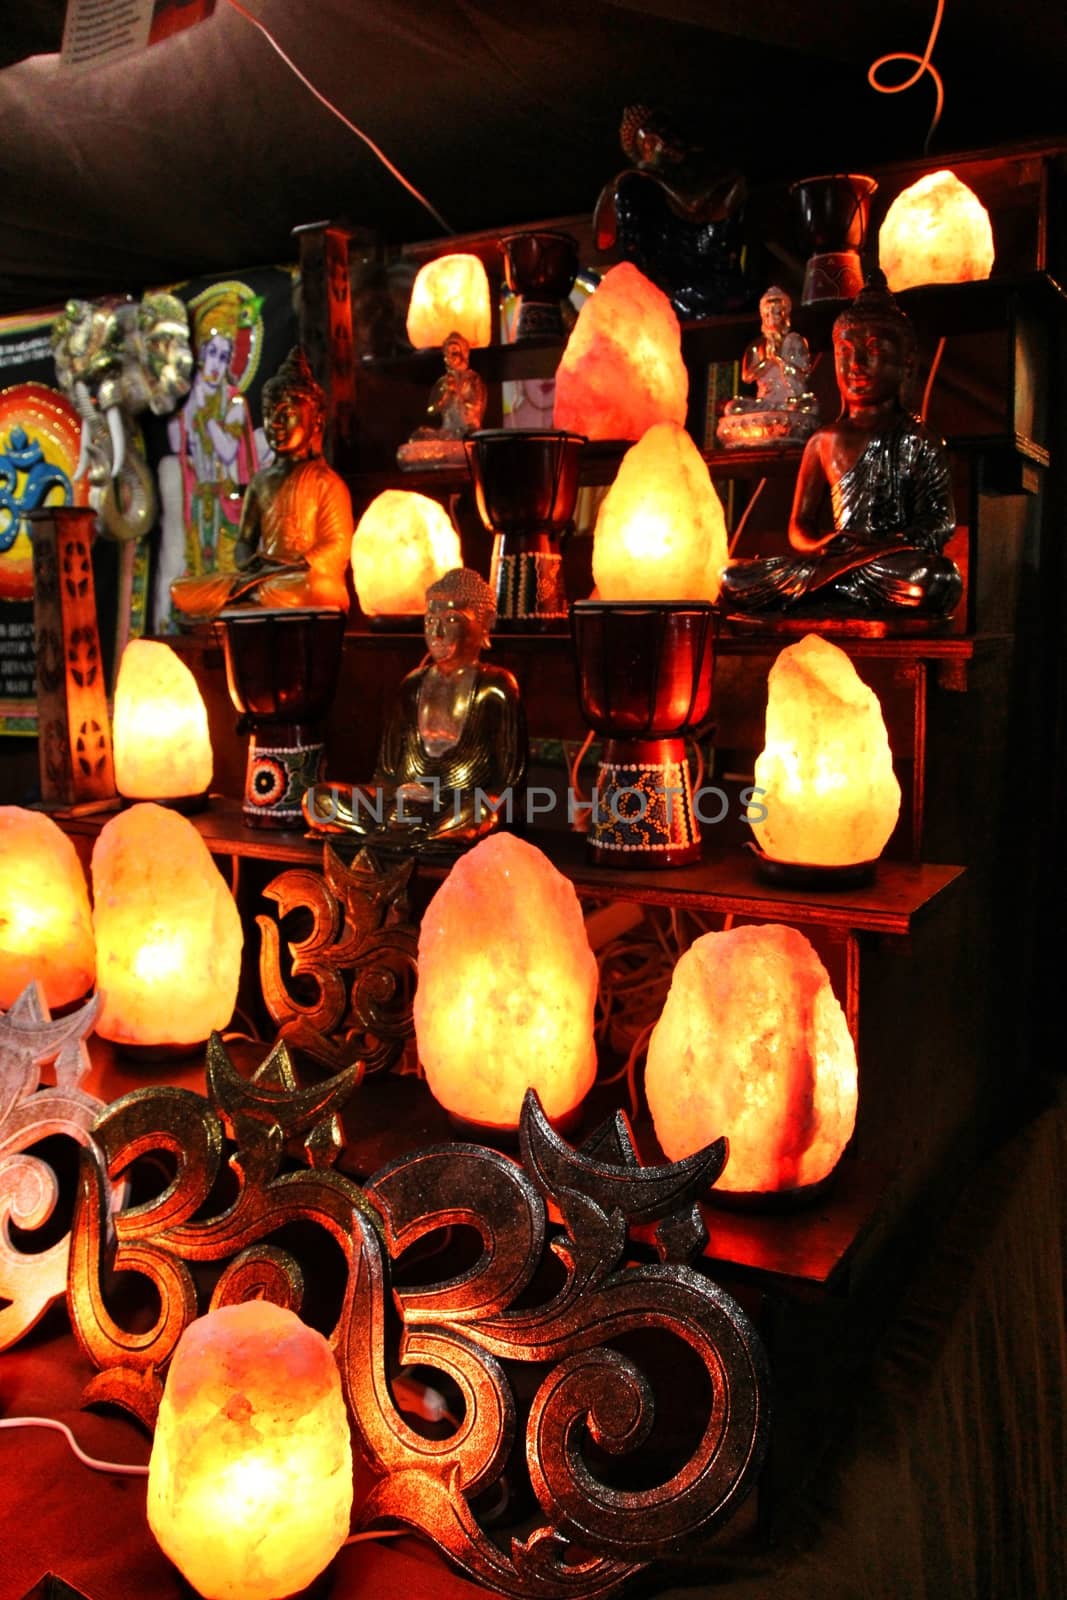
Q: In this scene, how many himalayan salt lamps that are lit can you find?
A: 12